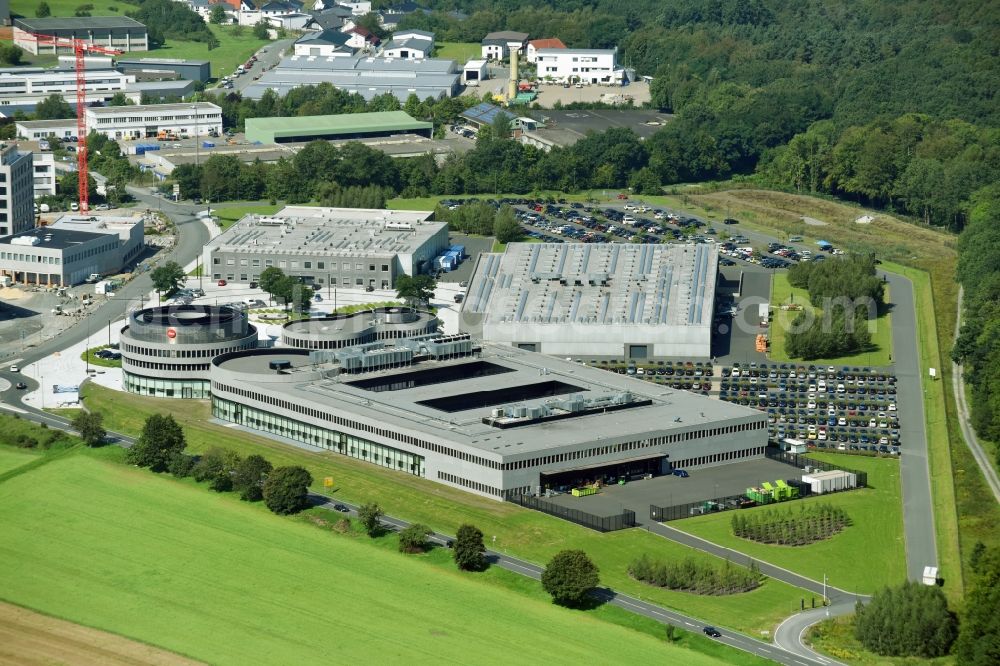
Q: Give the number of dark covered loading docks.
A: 1